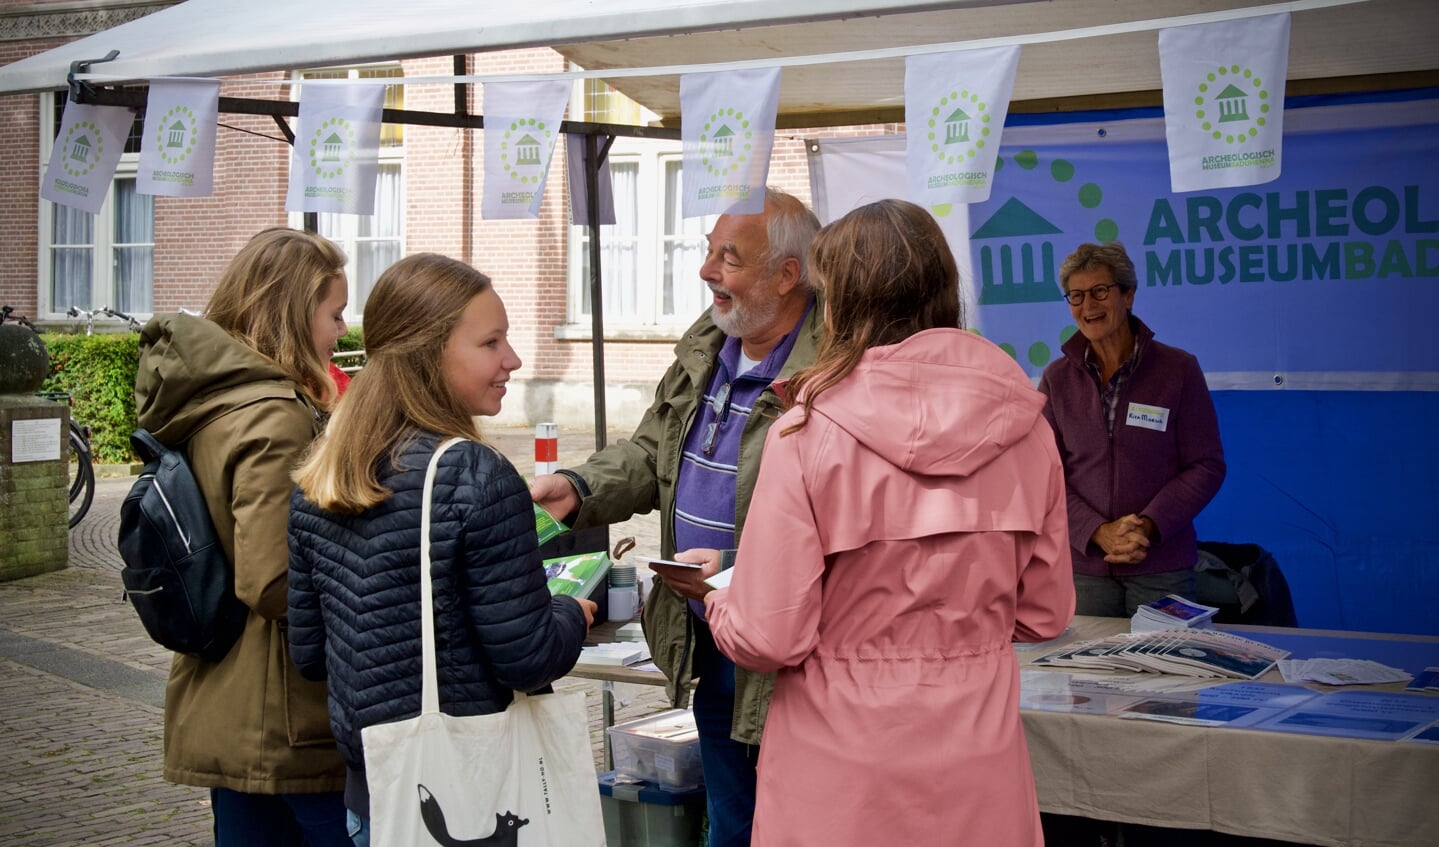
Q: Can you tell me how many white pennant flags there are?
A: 7